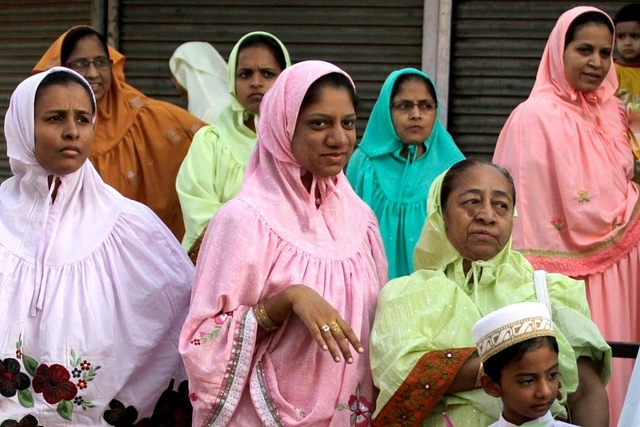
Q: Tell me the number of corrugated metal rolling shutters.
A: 3